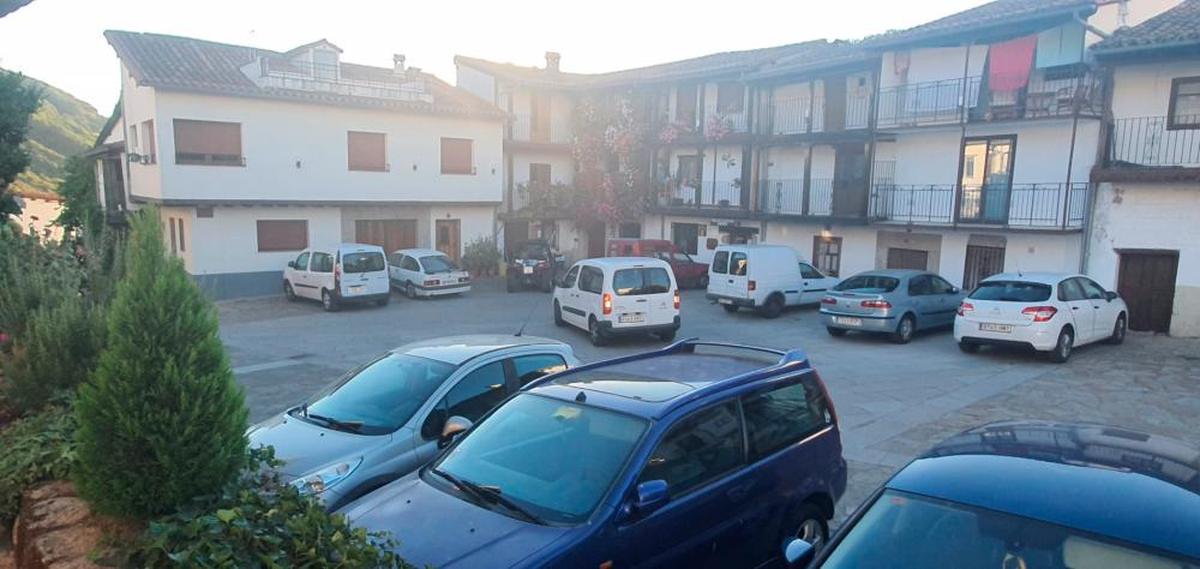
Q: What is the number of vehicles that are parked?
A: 11